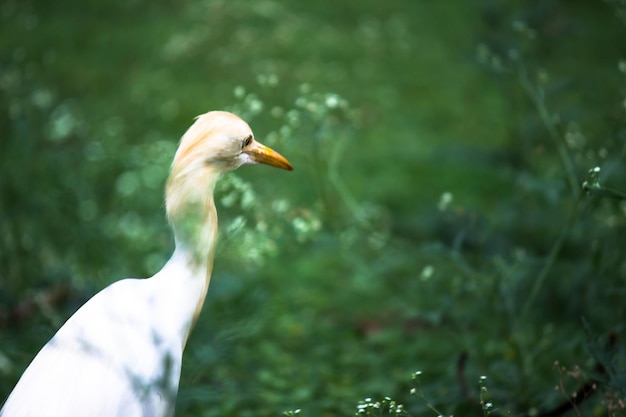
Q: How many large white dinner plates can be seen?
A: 0